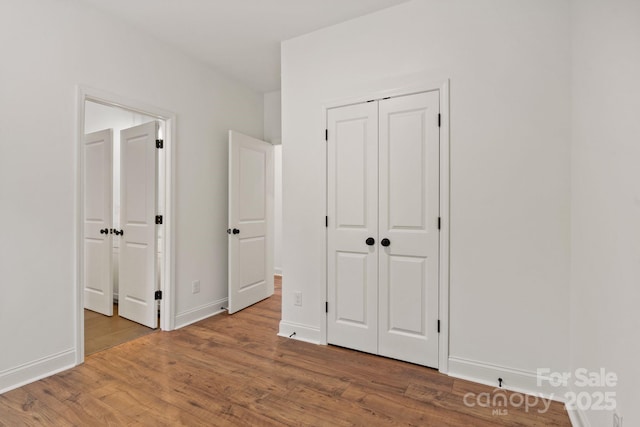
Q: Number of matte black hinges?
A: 9